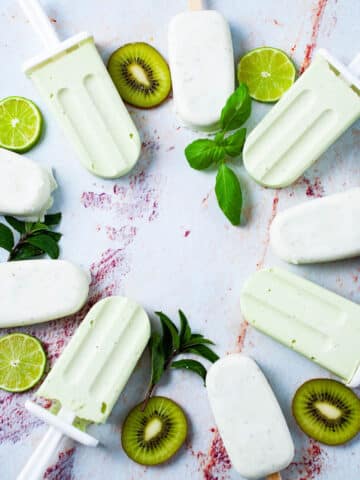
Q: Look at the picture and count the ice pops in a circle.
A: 9